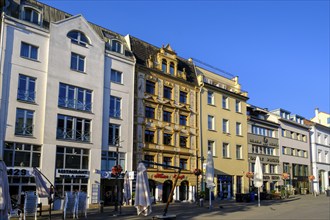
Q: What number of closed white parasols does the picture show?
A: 6